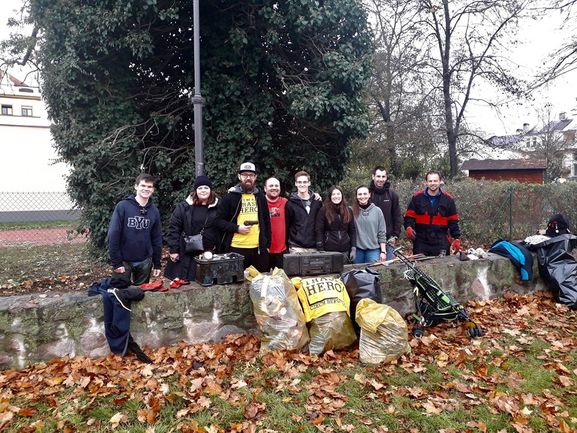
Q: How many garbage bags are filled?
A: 4